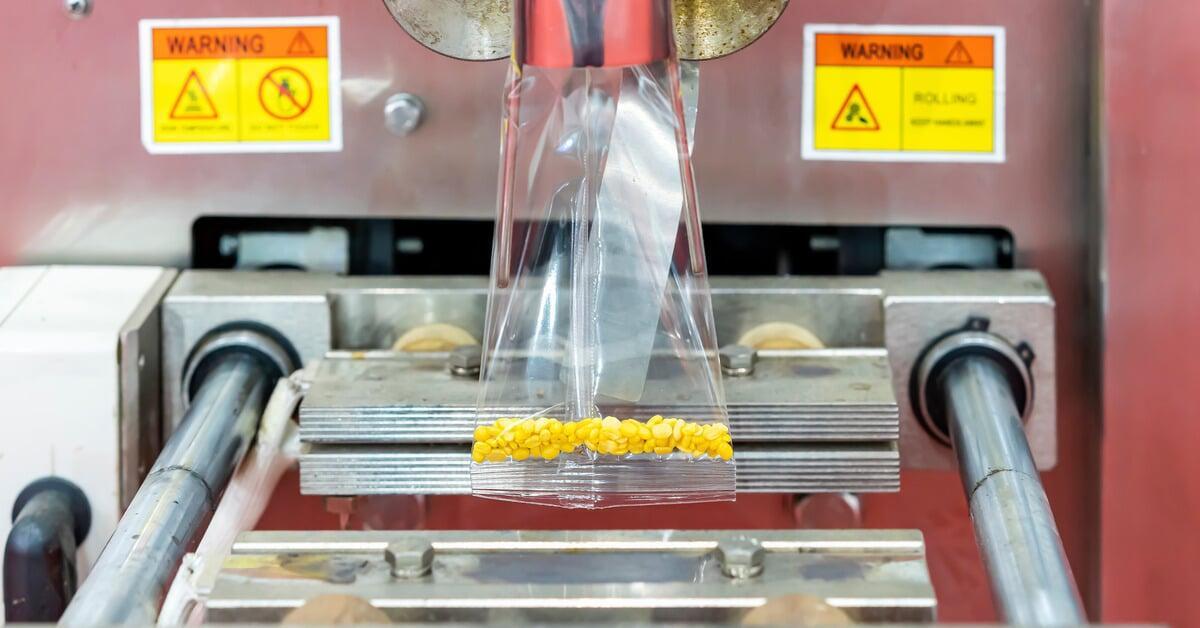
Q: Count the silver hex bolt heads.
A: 5